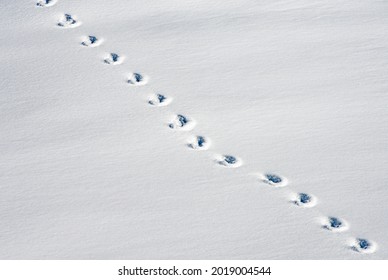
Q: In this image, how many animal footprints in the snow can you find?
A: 13